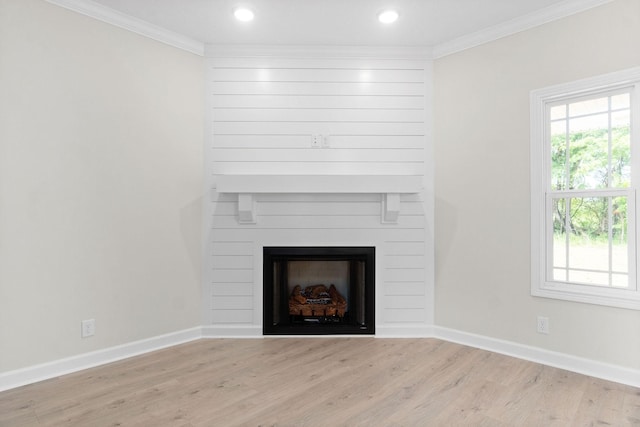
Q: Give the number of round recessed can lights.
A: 2